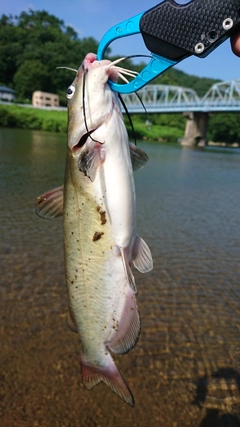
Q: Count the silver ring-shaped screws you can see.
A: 2